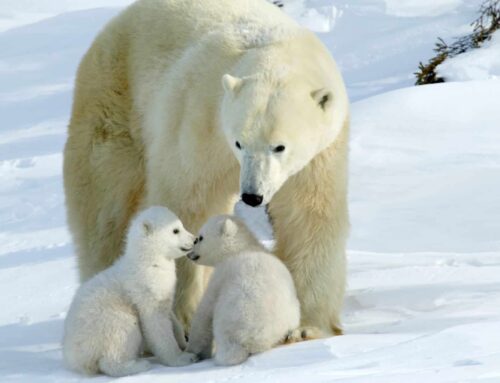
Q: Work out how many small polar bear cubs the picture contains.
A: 2